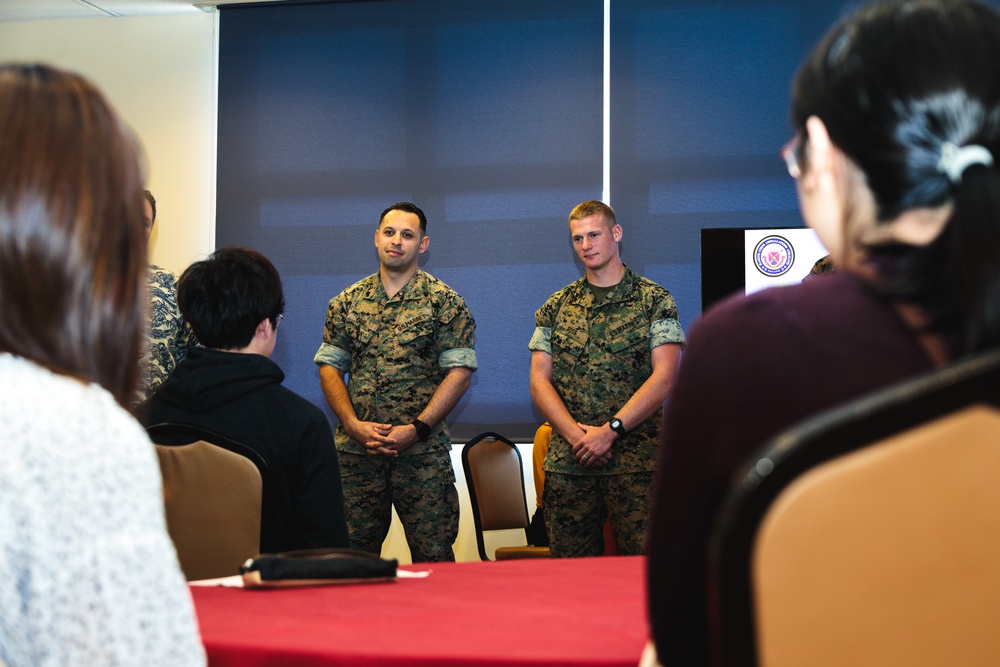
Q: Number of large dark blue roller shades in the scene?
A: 2